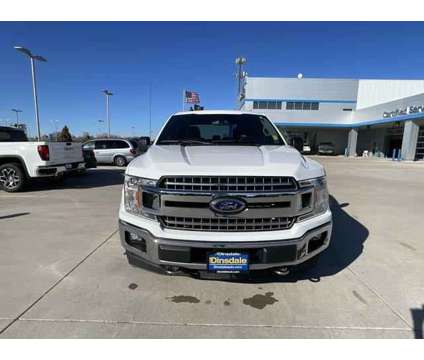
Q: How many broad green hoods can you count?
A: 0